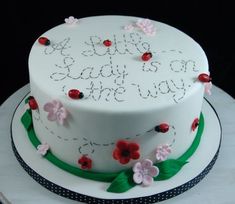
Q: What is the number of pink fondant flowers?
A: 8